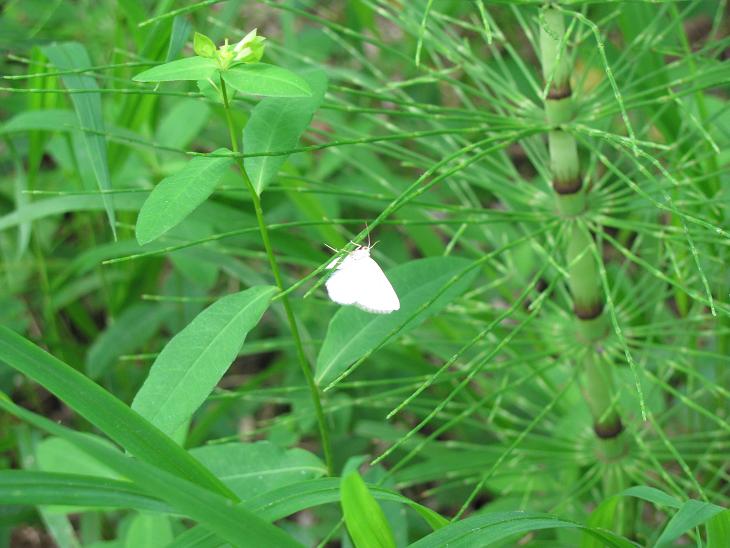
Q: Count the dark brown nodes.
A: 4